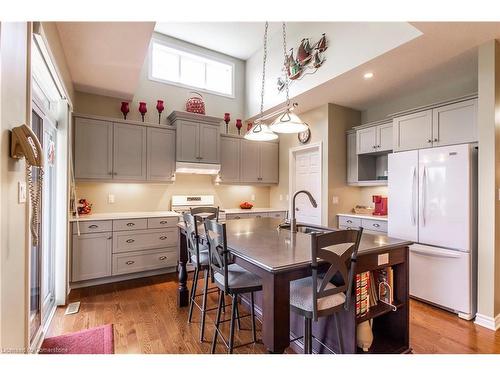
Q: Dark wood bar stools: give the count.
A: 4